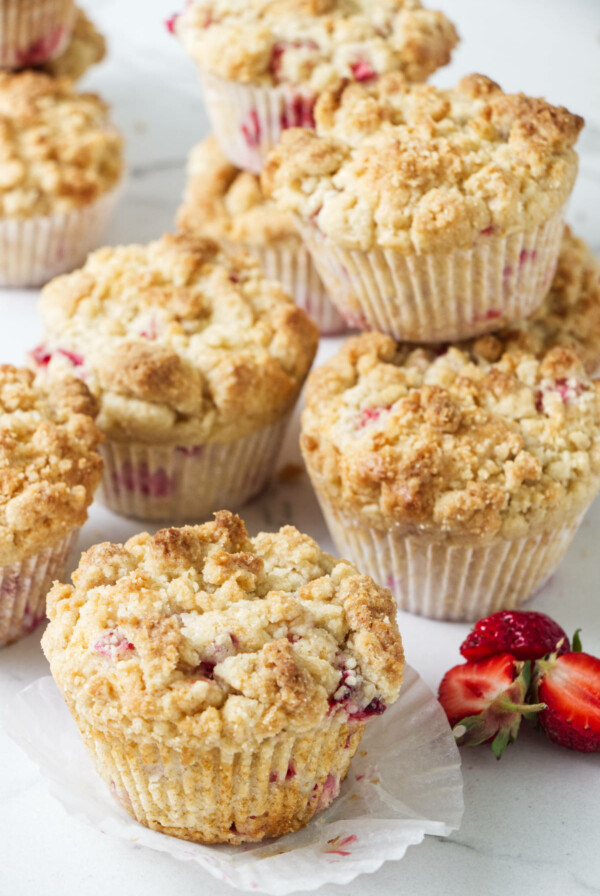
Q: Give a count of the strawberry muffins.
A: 11